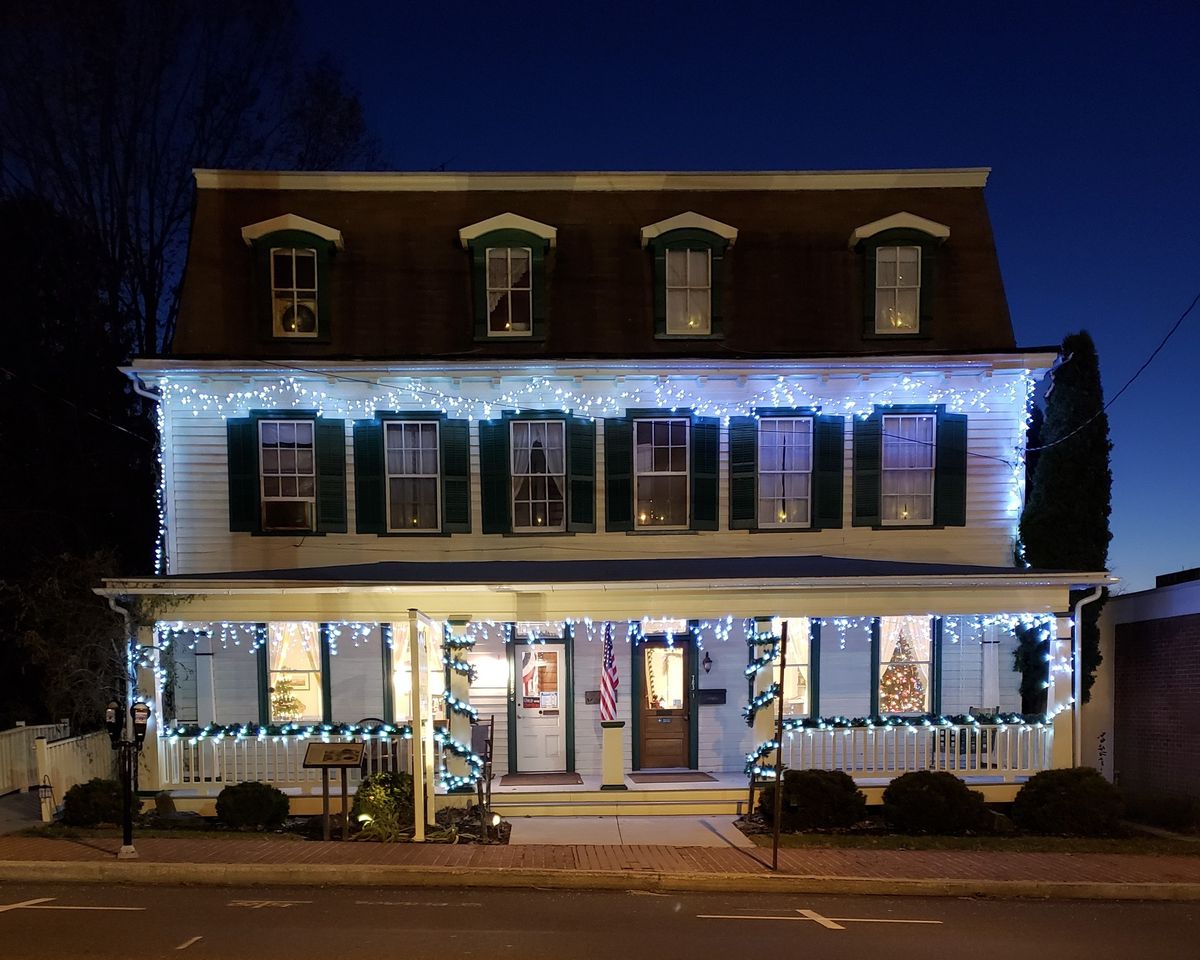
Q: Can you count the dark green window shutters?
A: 12